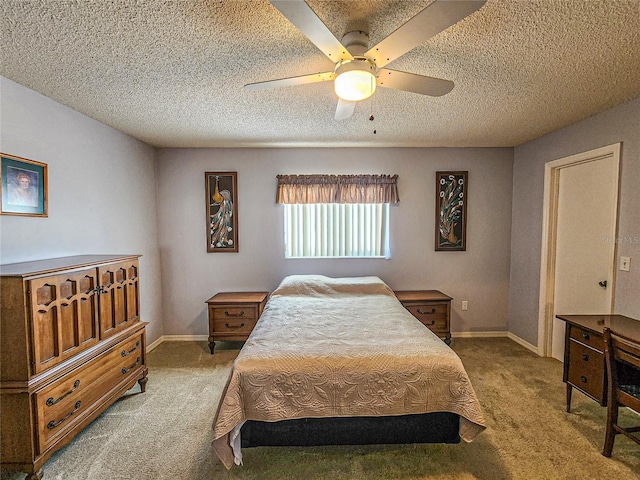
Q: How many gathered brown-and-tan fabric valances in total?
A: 1